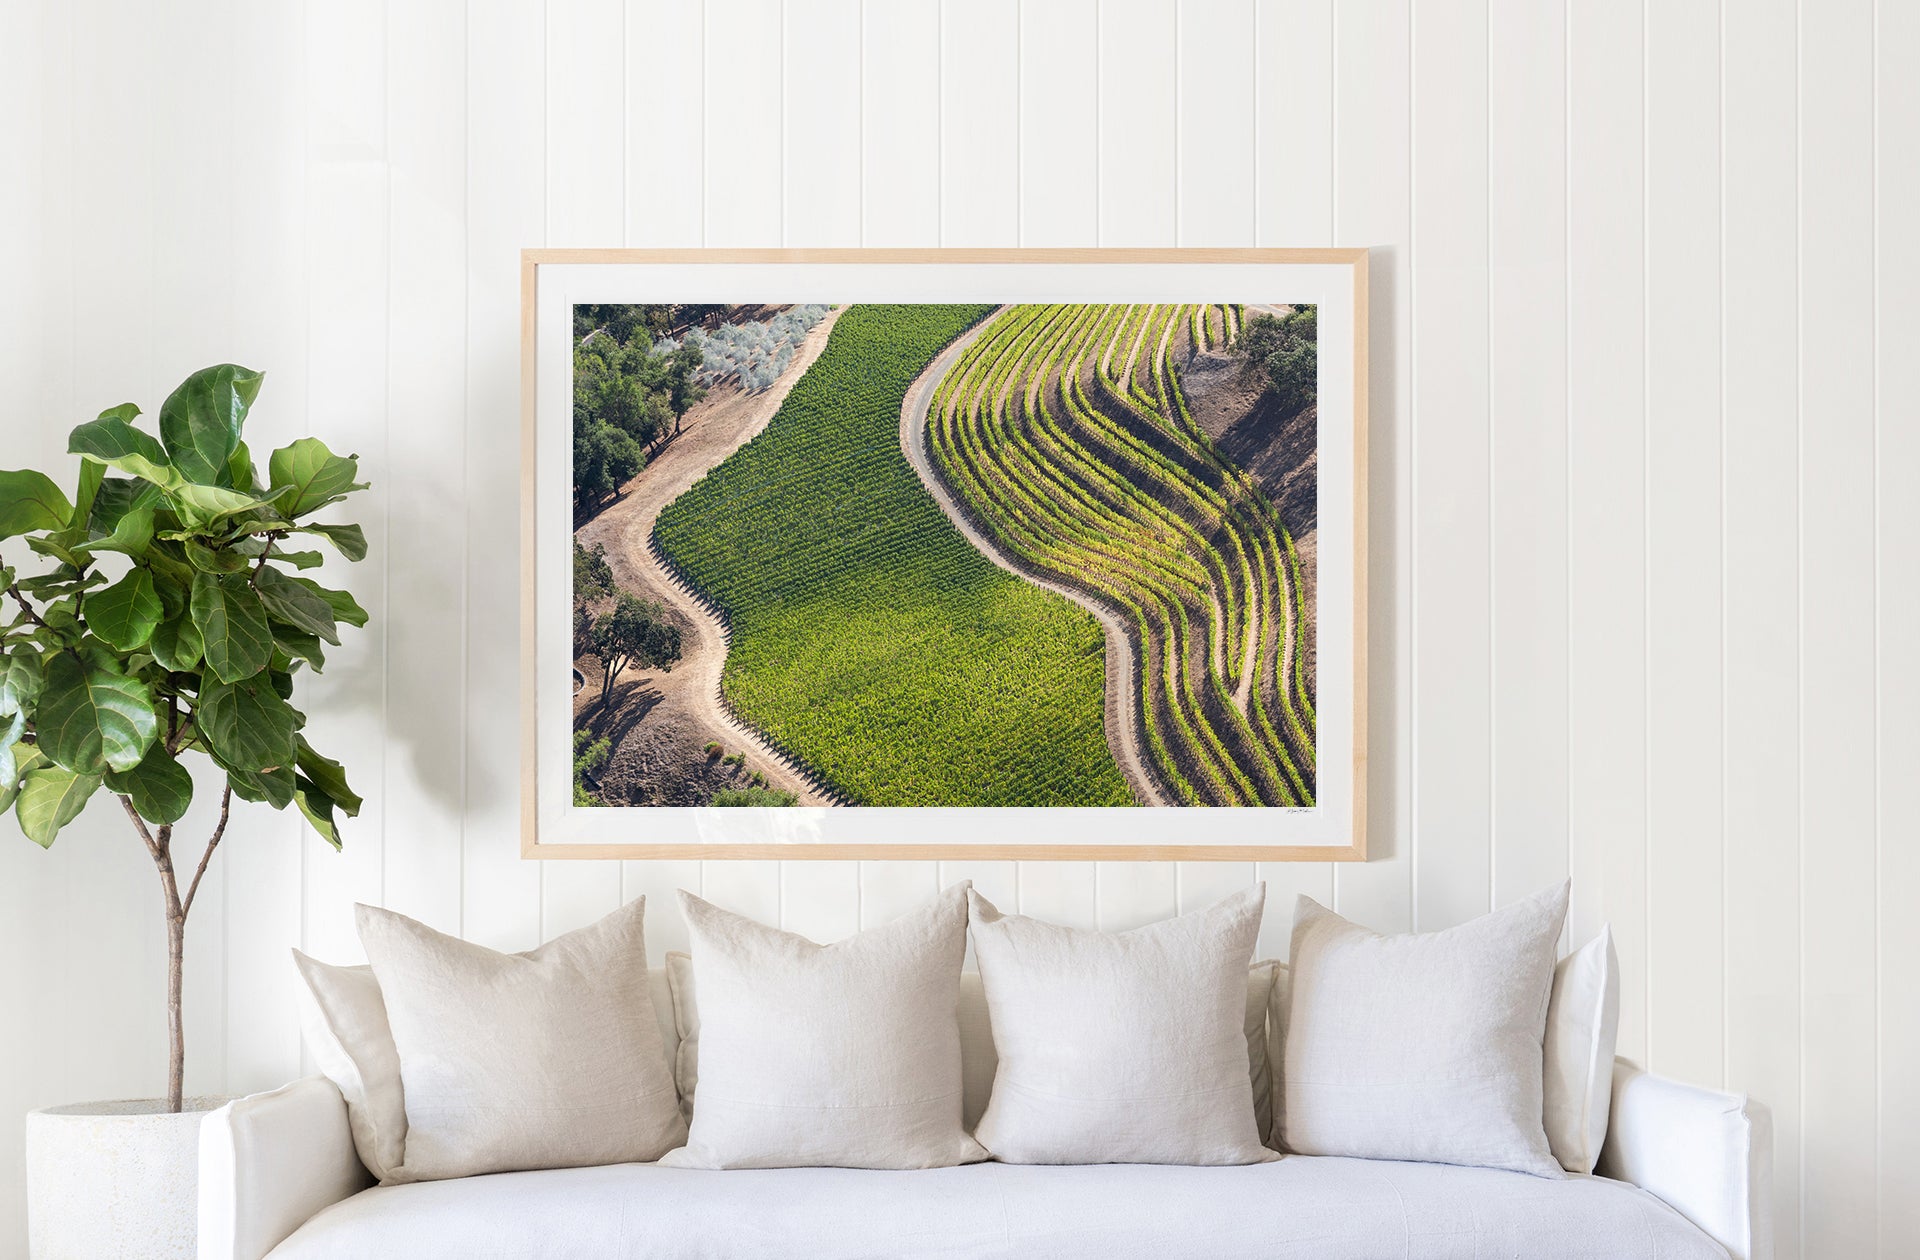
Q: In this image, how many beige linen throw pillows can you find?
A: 4